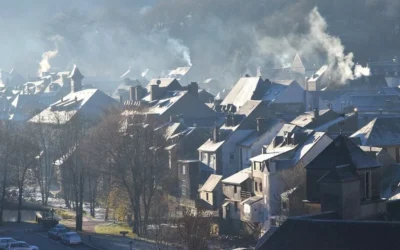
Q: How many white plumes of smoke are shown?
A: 3